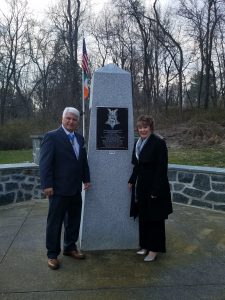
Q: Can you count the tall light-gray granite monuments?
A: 1